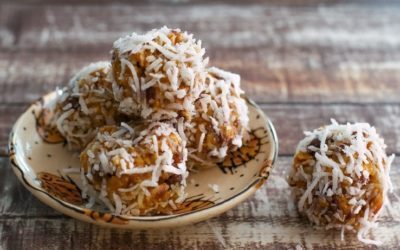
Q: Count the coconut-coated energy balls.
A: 5